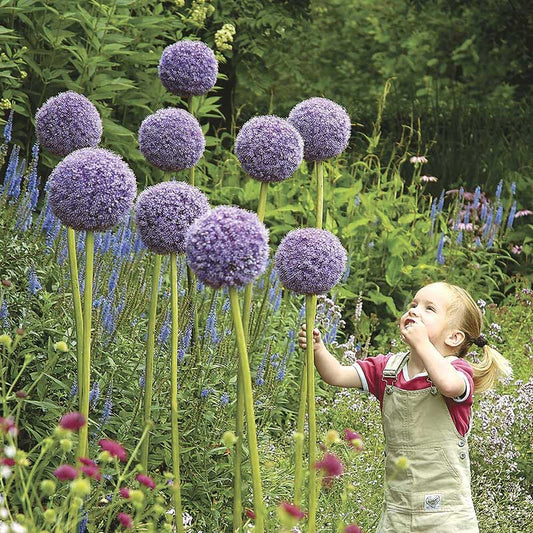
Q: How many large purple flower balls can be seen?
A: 9